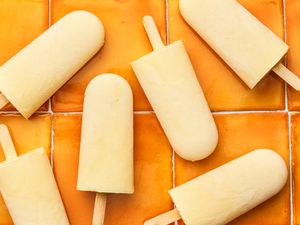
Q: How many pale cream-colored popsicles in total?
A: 6